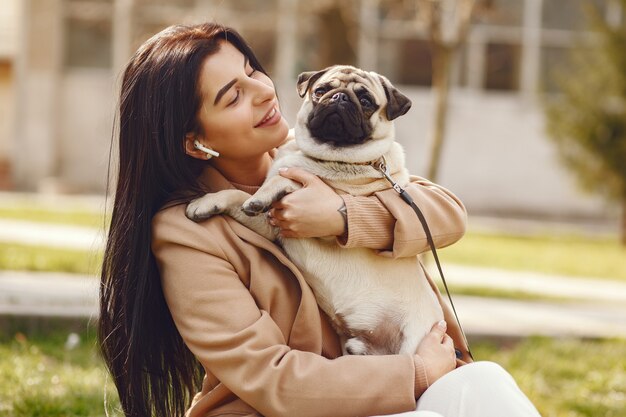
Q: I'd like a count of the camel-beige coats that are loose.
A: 1